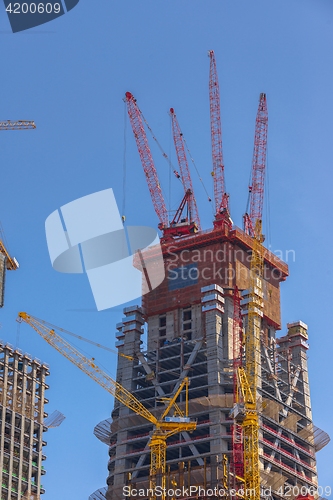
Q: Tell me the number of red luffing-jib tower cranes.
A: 4